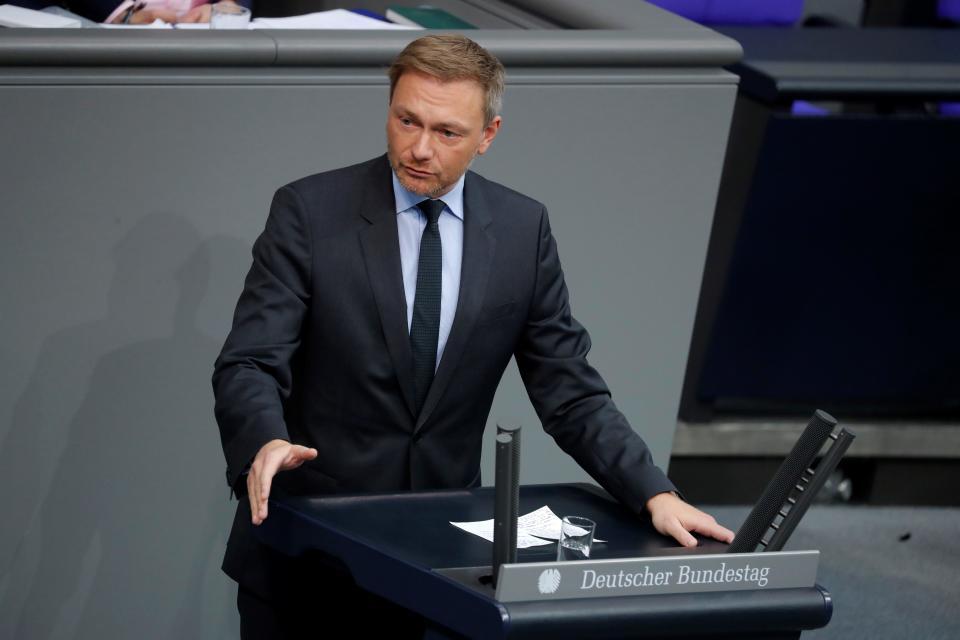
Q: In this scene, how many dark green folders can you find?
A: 1